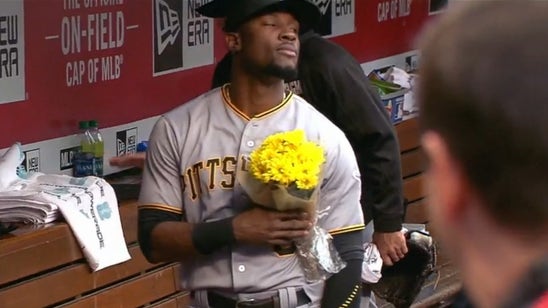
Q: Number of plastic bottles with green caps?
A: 2